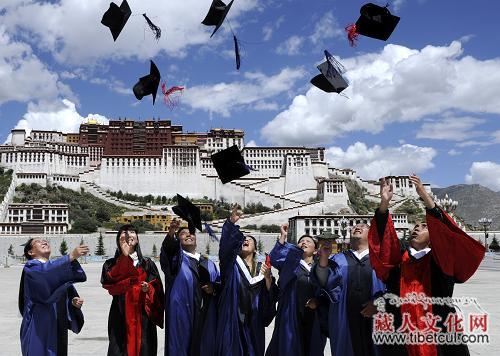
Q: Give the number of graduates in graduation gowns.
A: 7